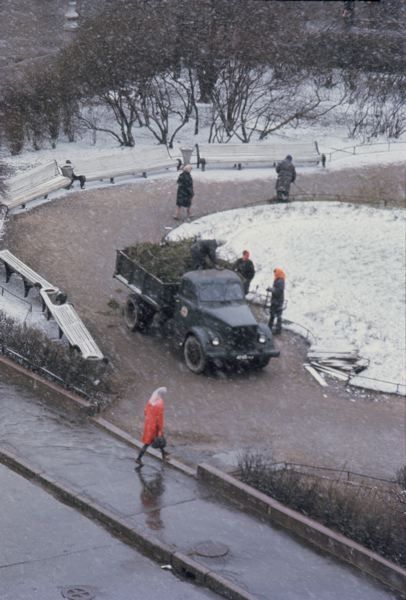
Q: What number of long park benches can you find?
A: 5